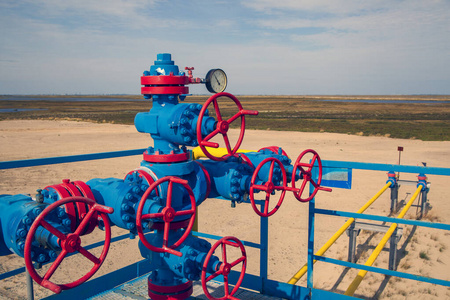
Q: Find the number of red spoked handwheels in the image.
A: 6